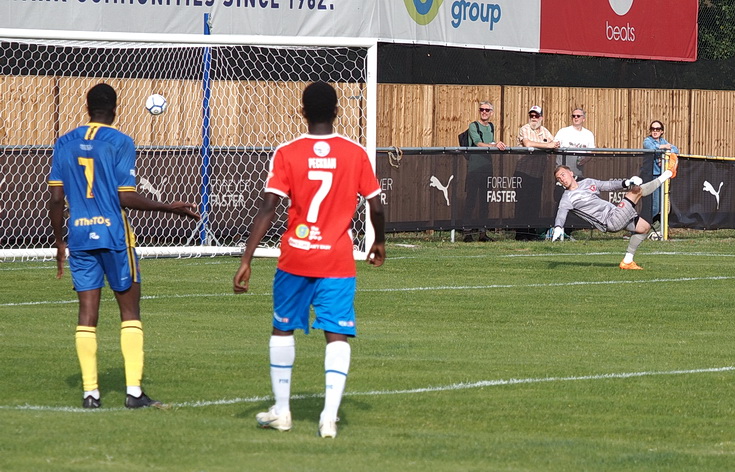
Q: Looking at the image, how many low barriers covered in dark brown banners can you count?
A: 2